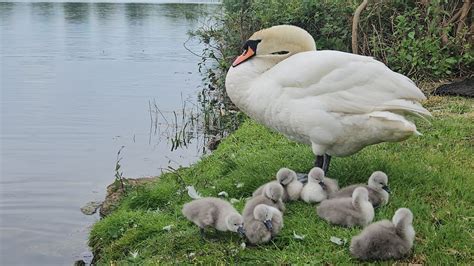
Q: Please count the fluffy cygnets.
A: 8